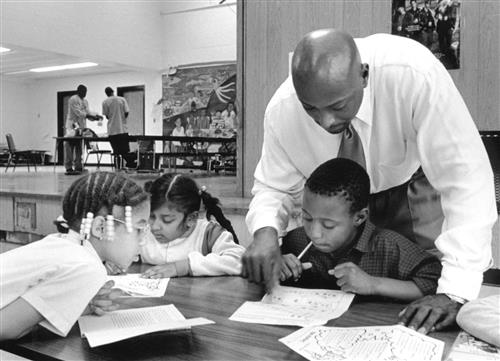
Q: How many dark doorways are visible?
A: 2